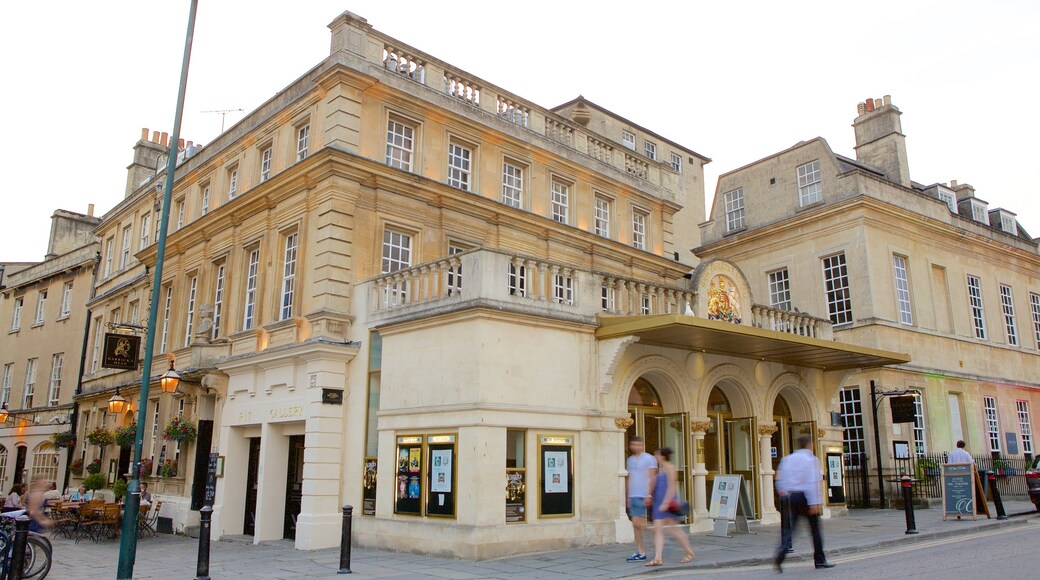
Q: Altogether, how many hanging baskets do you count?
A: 4